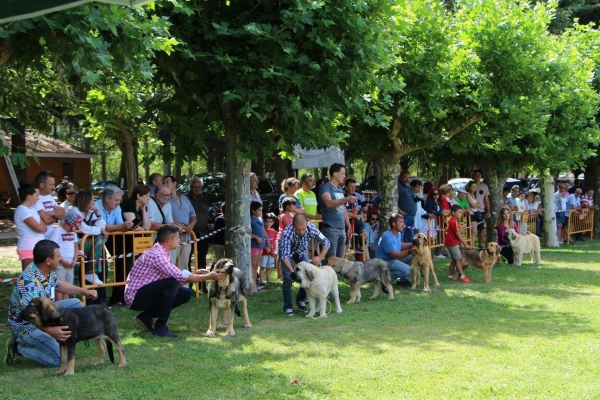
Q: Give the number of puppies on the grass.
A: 7